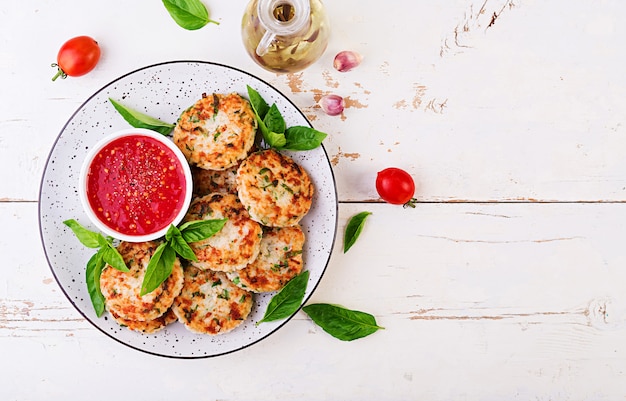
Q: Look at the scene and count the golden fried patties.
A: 8